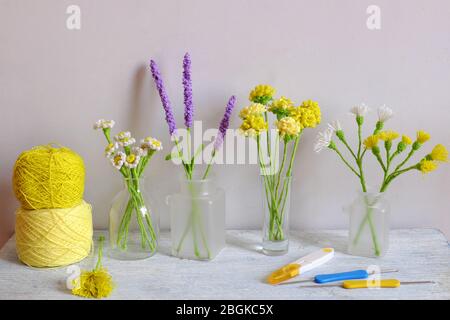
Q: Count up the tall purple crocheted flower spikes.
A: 3